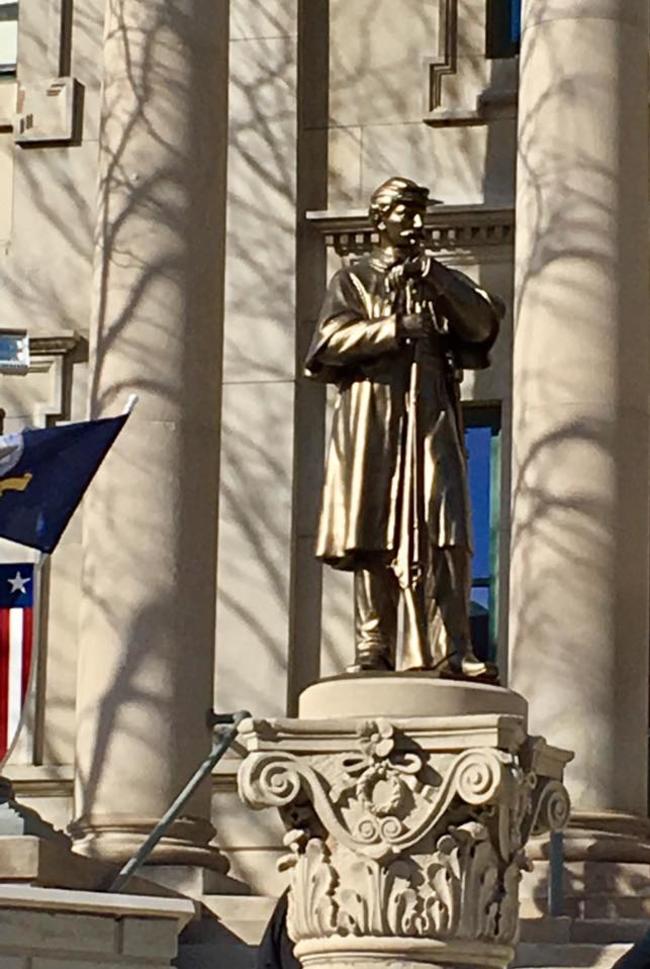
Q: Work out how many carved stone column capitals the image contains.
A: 1